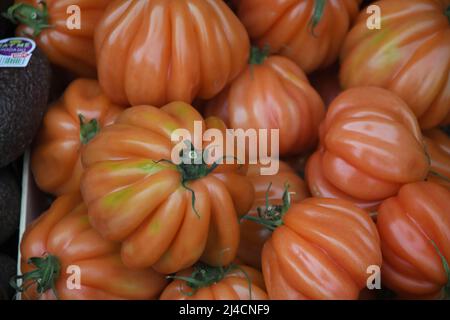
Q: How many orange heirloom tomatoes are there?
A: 14